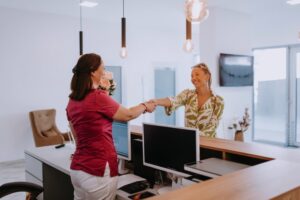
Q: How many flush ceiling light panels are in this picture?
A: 2